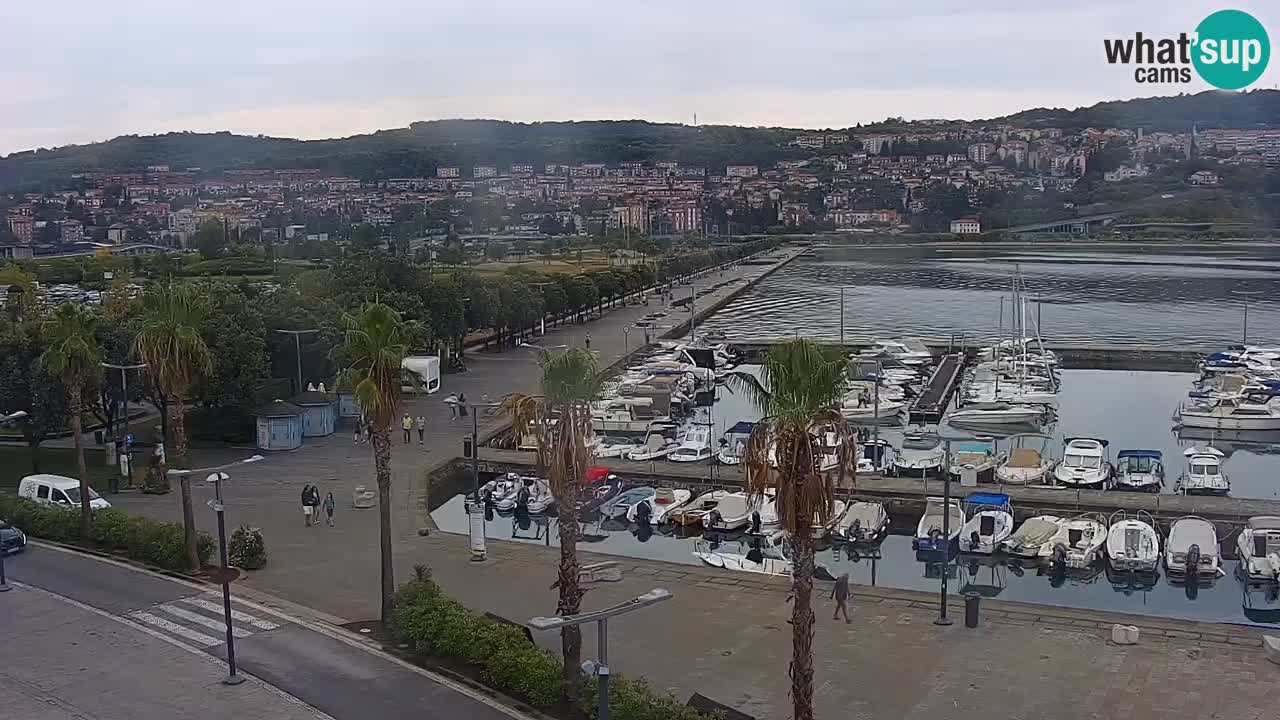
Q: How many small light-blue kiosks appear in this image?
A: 3